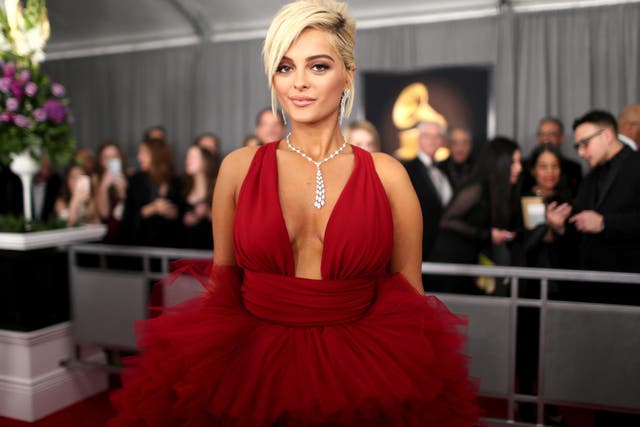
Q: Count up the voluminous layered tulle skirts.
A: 1